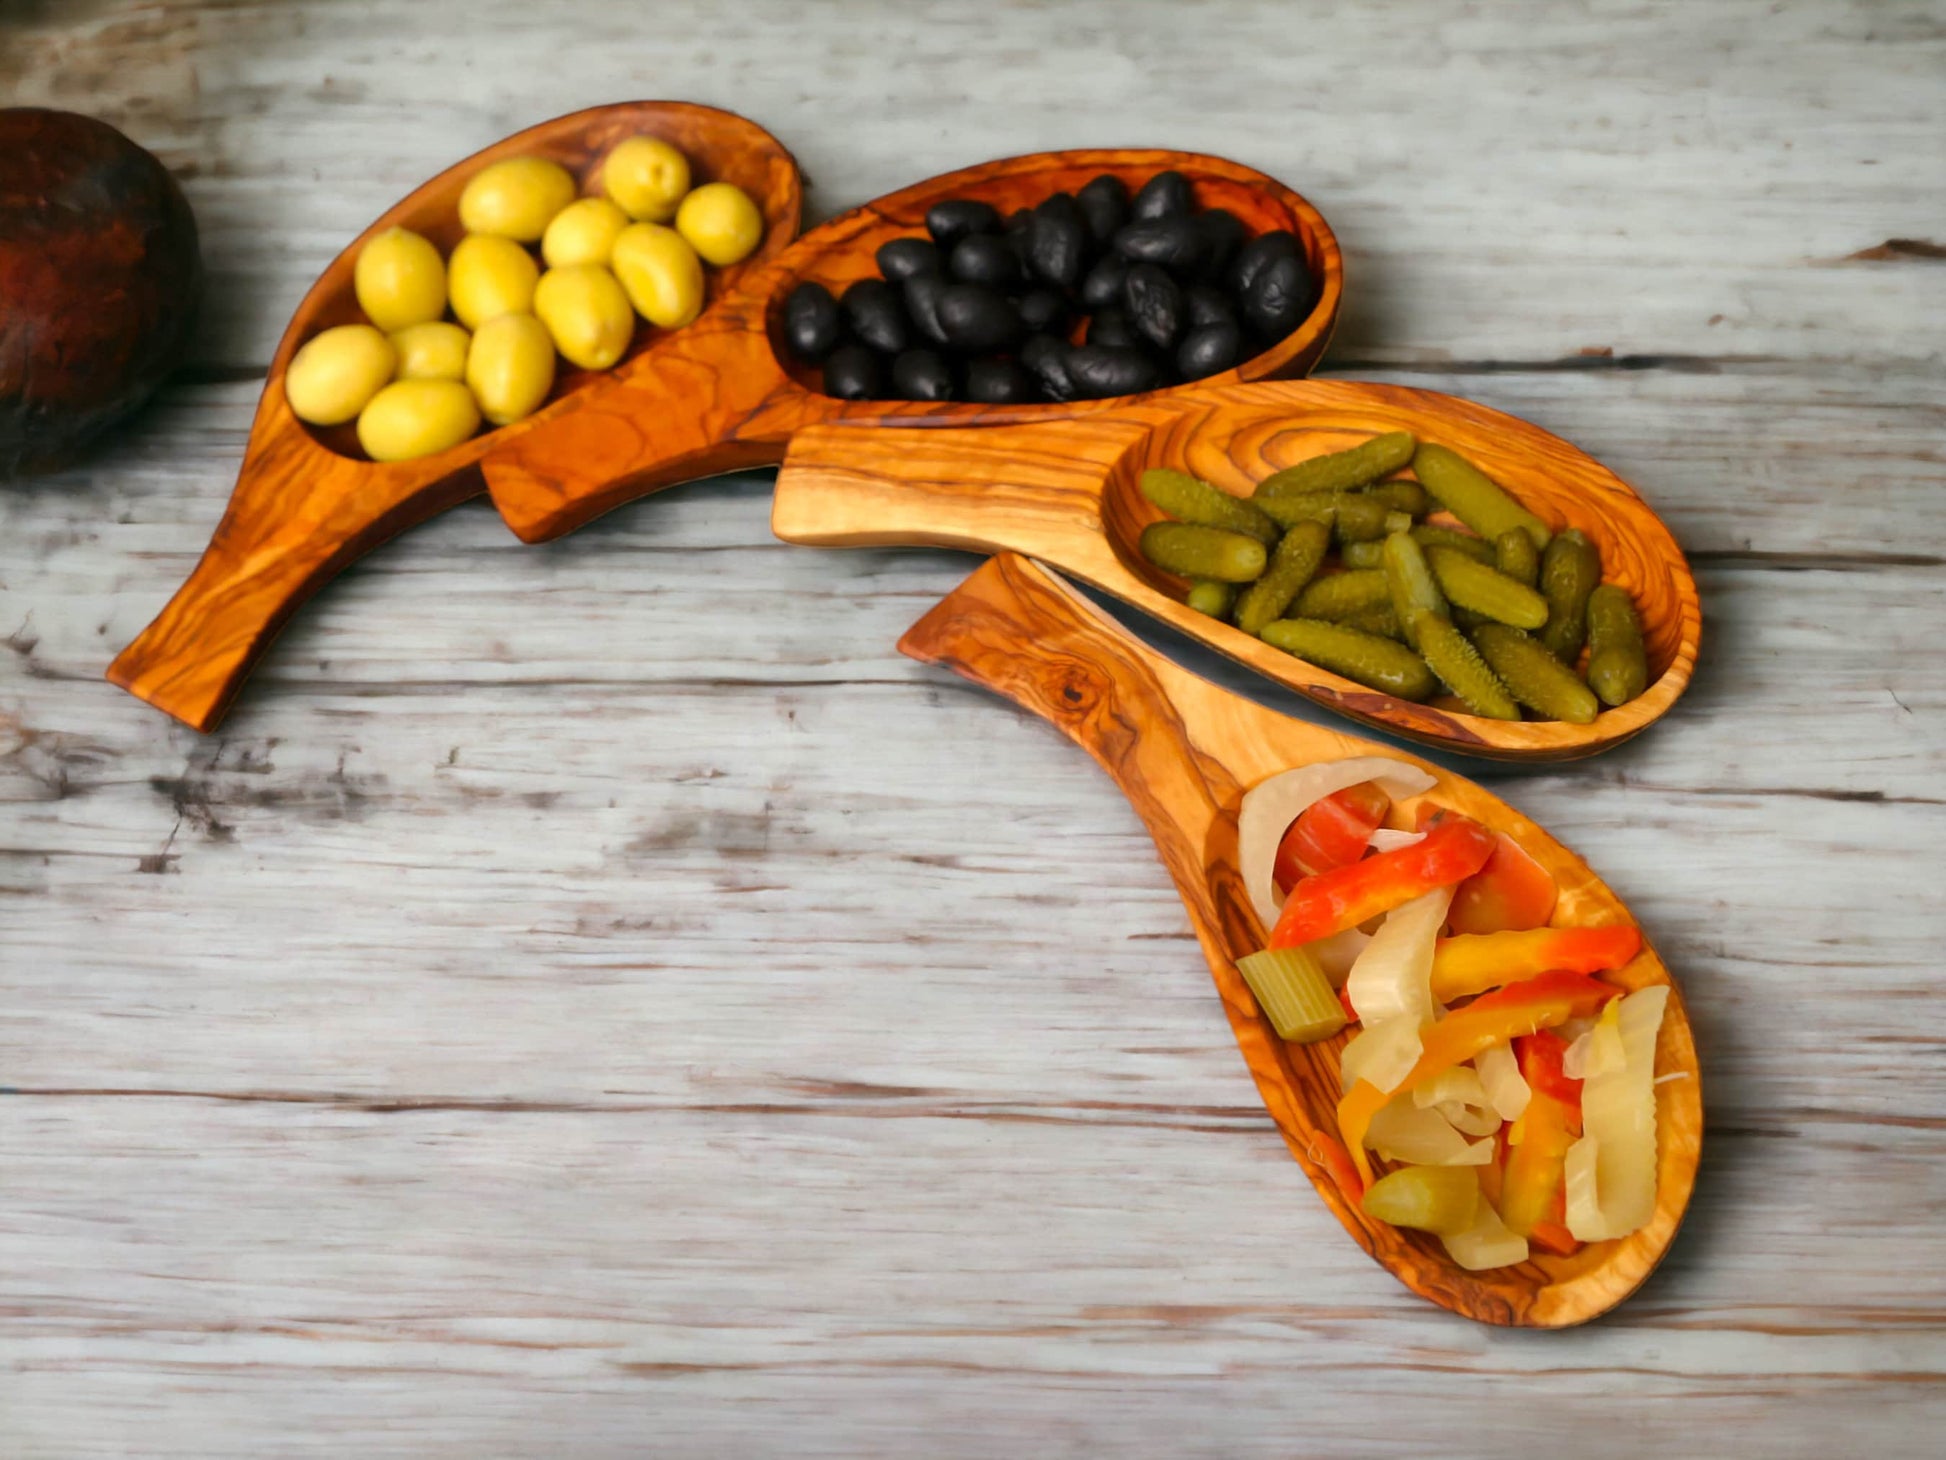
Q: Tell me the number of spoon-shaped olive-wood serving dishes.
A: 4